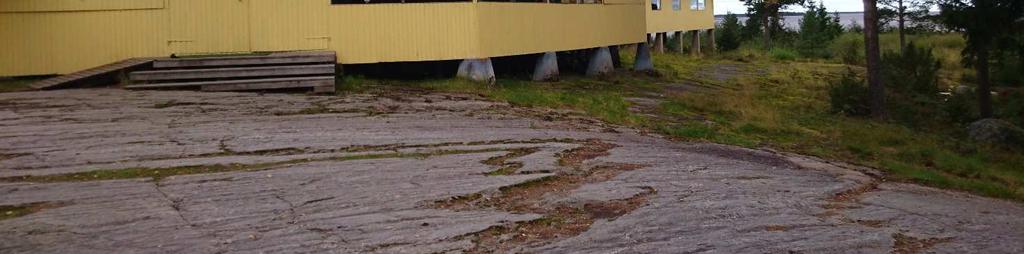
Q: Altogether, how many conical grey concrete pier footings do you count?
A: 4